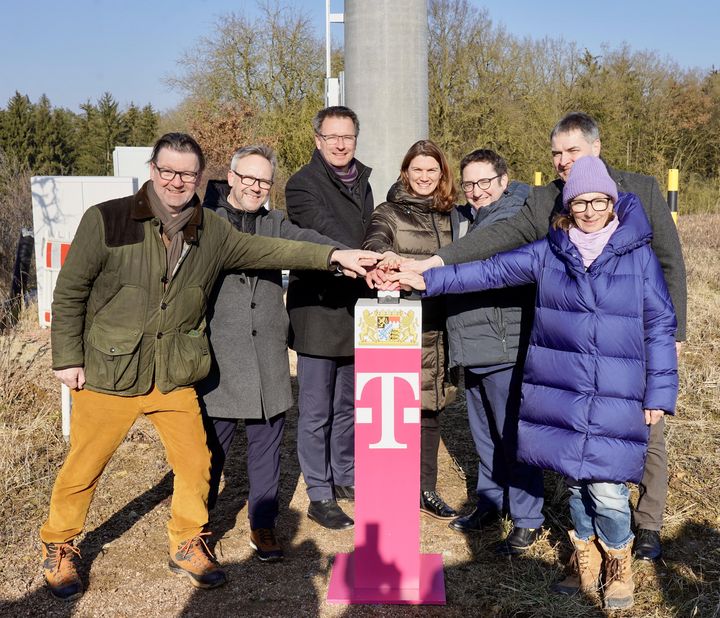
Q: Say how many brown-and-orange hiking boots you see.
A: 2